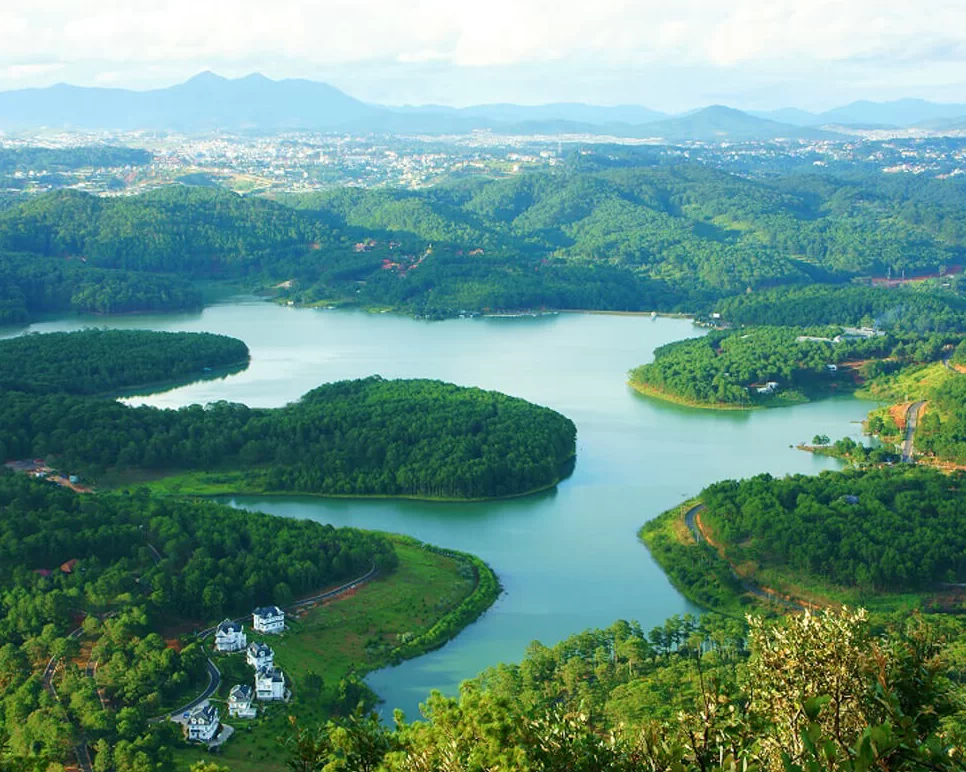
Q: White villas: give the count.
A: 6